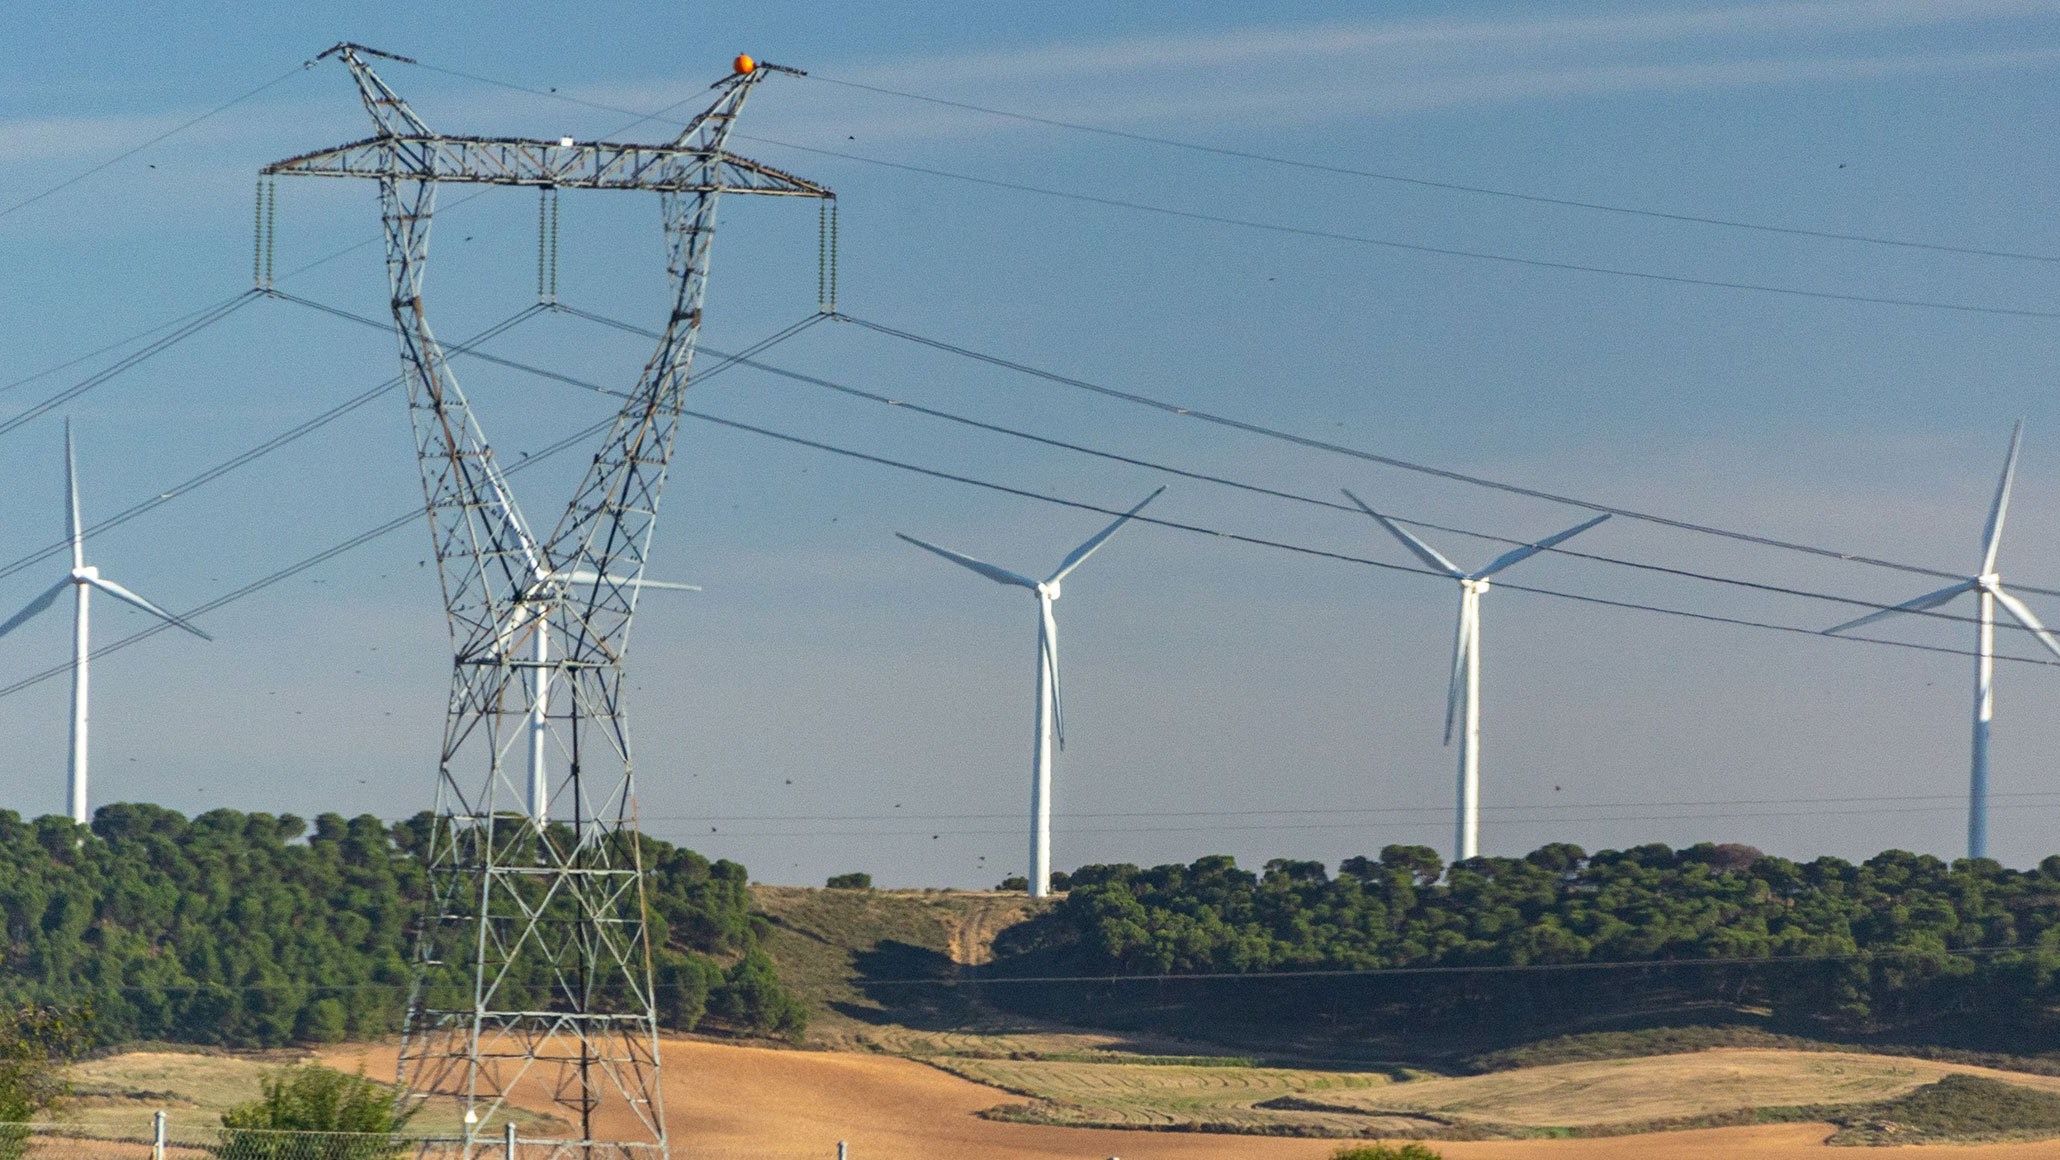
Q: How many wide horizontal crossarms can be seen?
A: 1